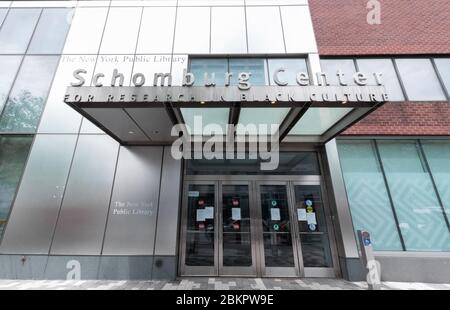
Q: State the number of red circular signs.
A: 4